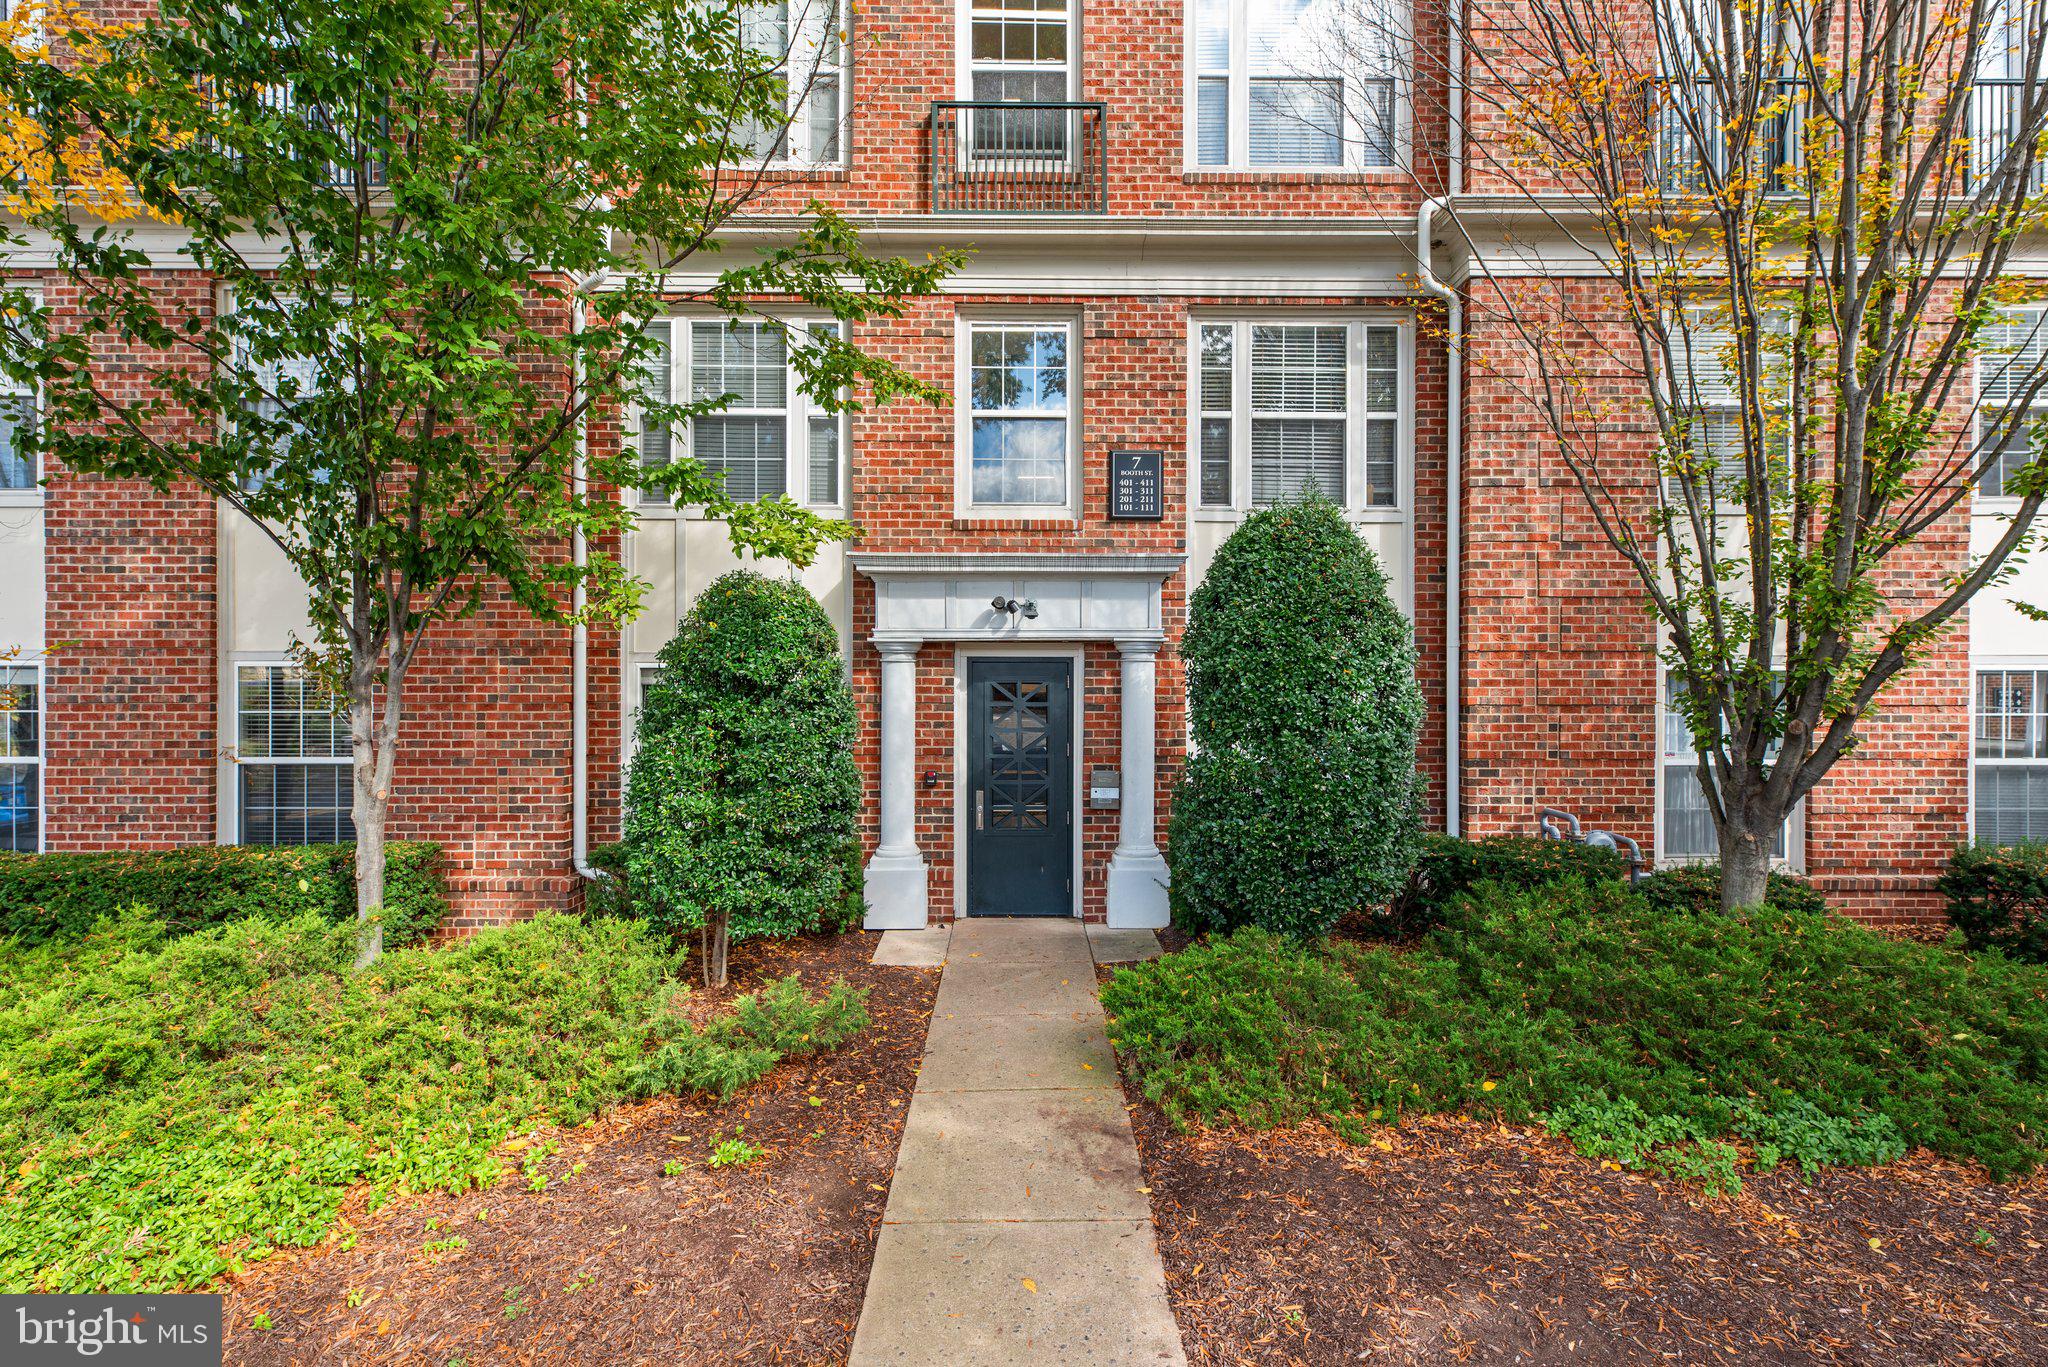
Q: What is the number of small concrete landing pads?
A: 2